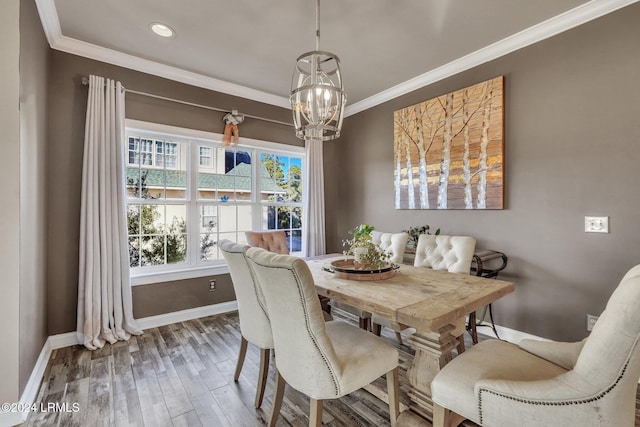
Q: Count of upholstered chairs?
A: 6